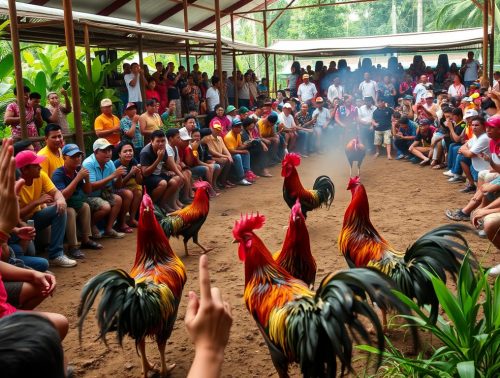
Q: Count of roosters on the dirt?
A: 7